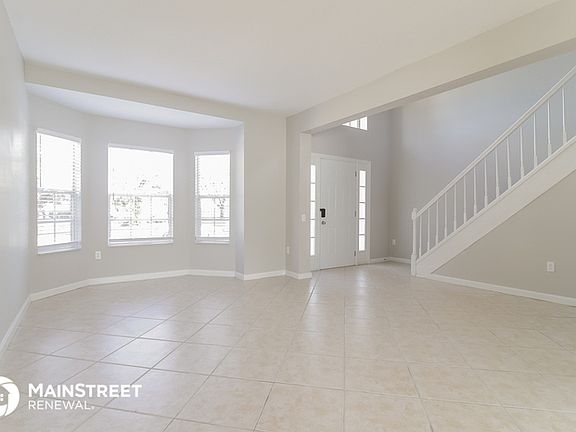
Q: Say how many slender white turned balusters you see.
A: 14